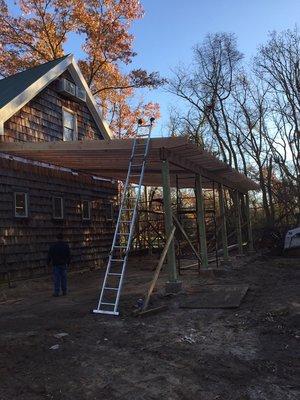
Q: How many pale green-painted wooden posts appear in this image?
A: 5